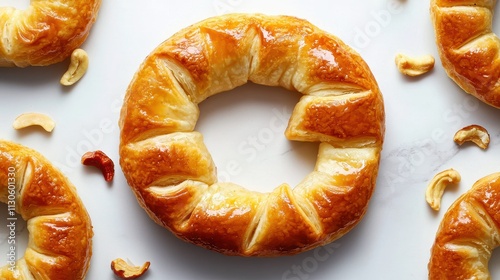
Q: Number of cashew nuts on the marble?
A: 7